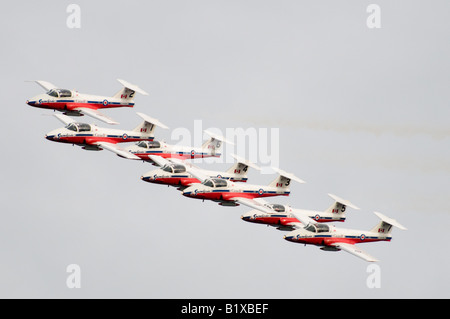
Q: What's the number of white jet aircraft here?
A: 7